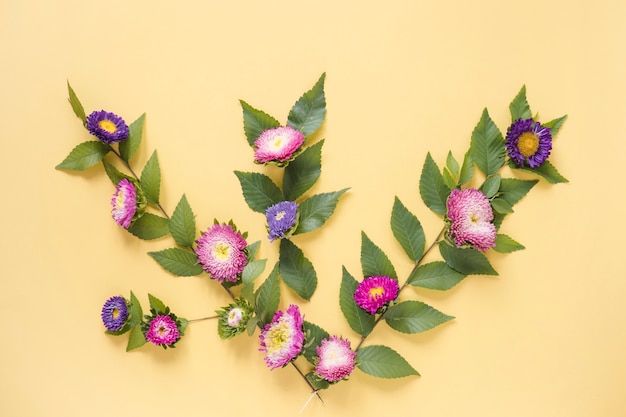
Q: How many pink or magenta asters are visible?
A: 8